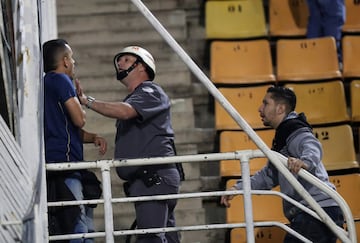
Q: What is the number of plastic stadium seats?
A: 15